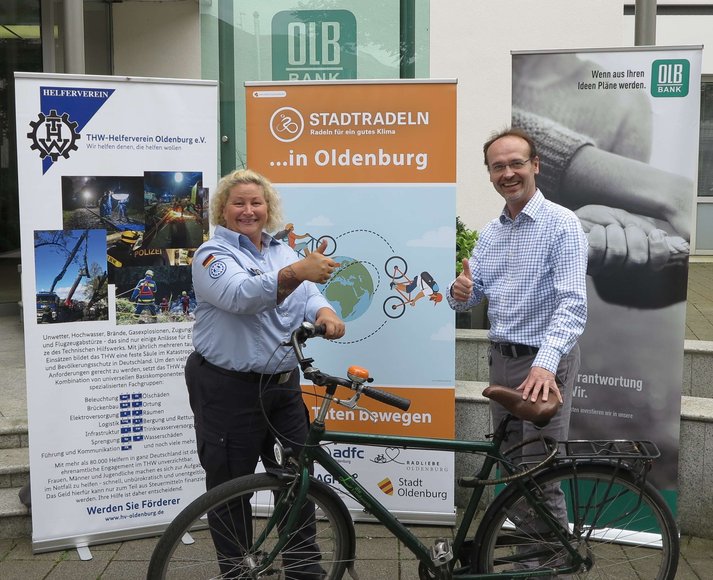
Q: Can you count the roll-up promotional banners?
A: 3